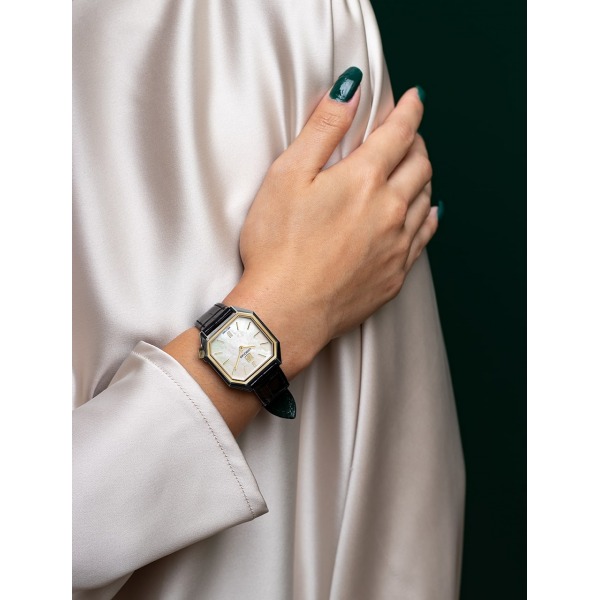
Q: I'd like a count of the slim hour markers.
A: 10